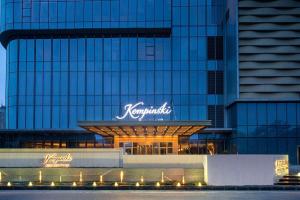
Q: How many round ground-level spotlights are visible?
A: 10